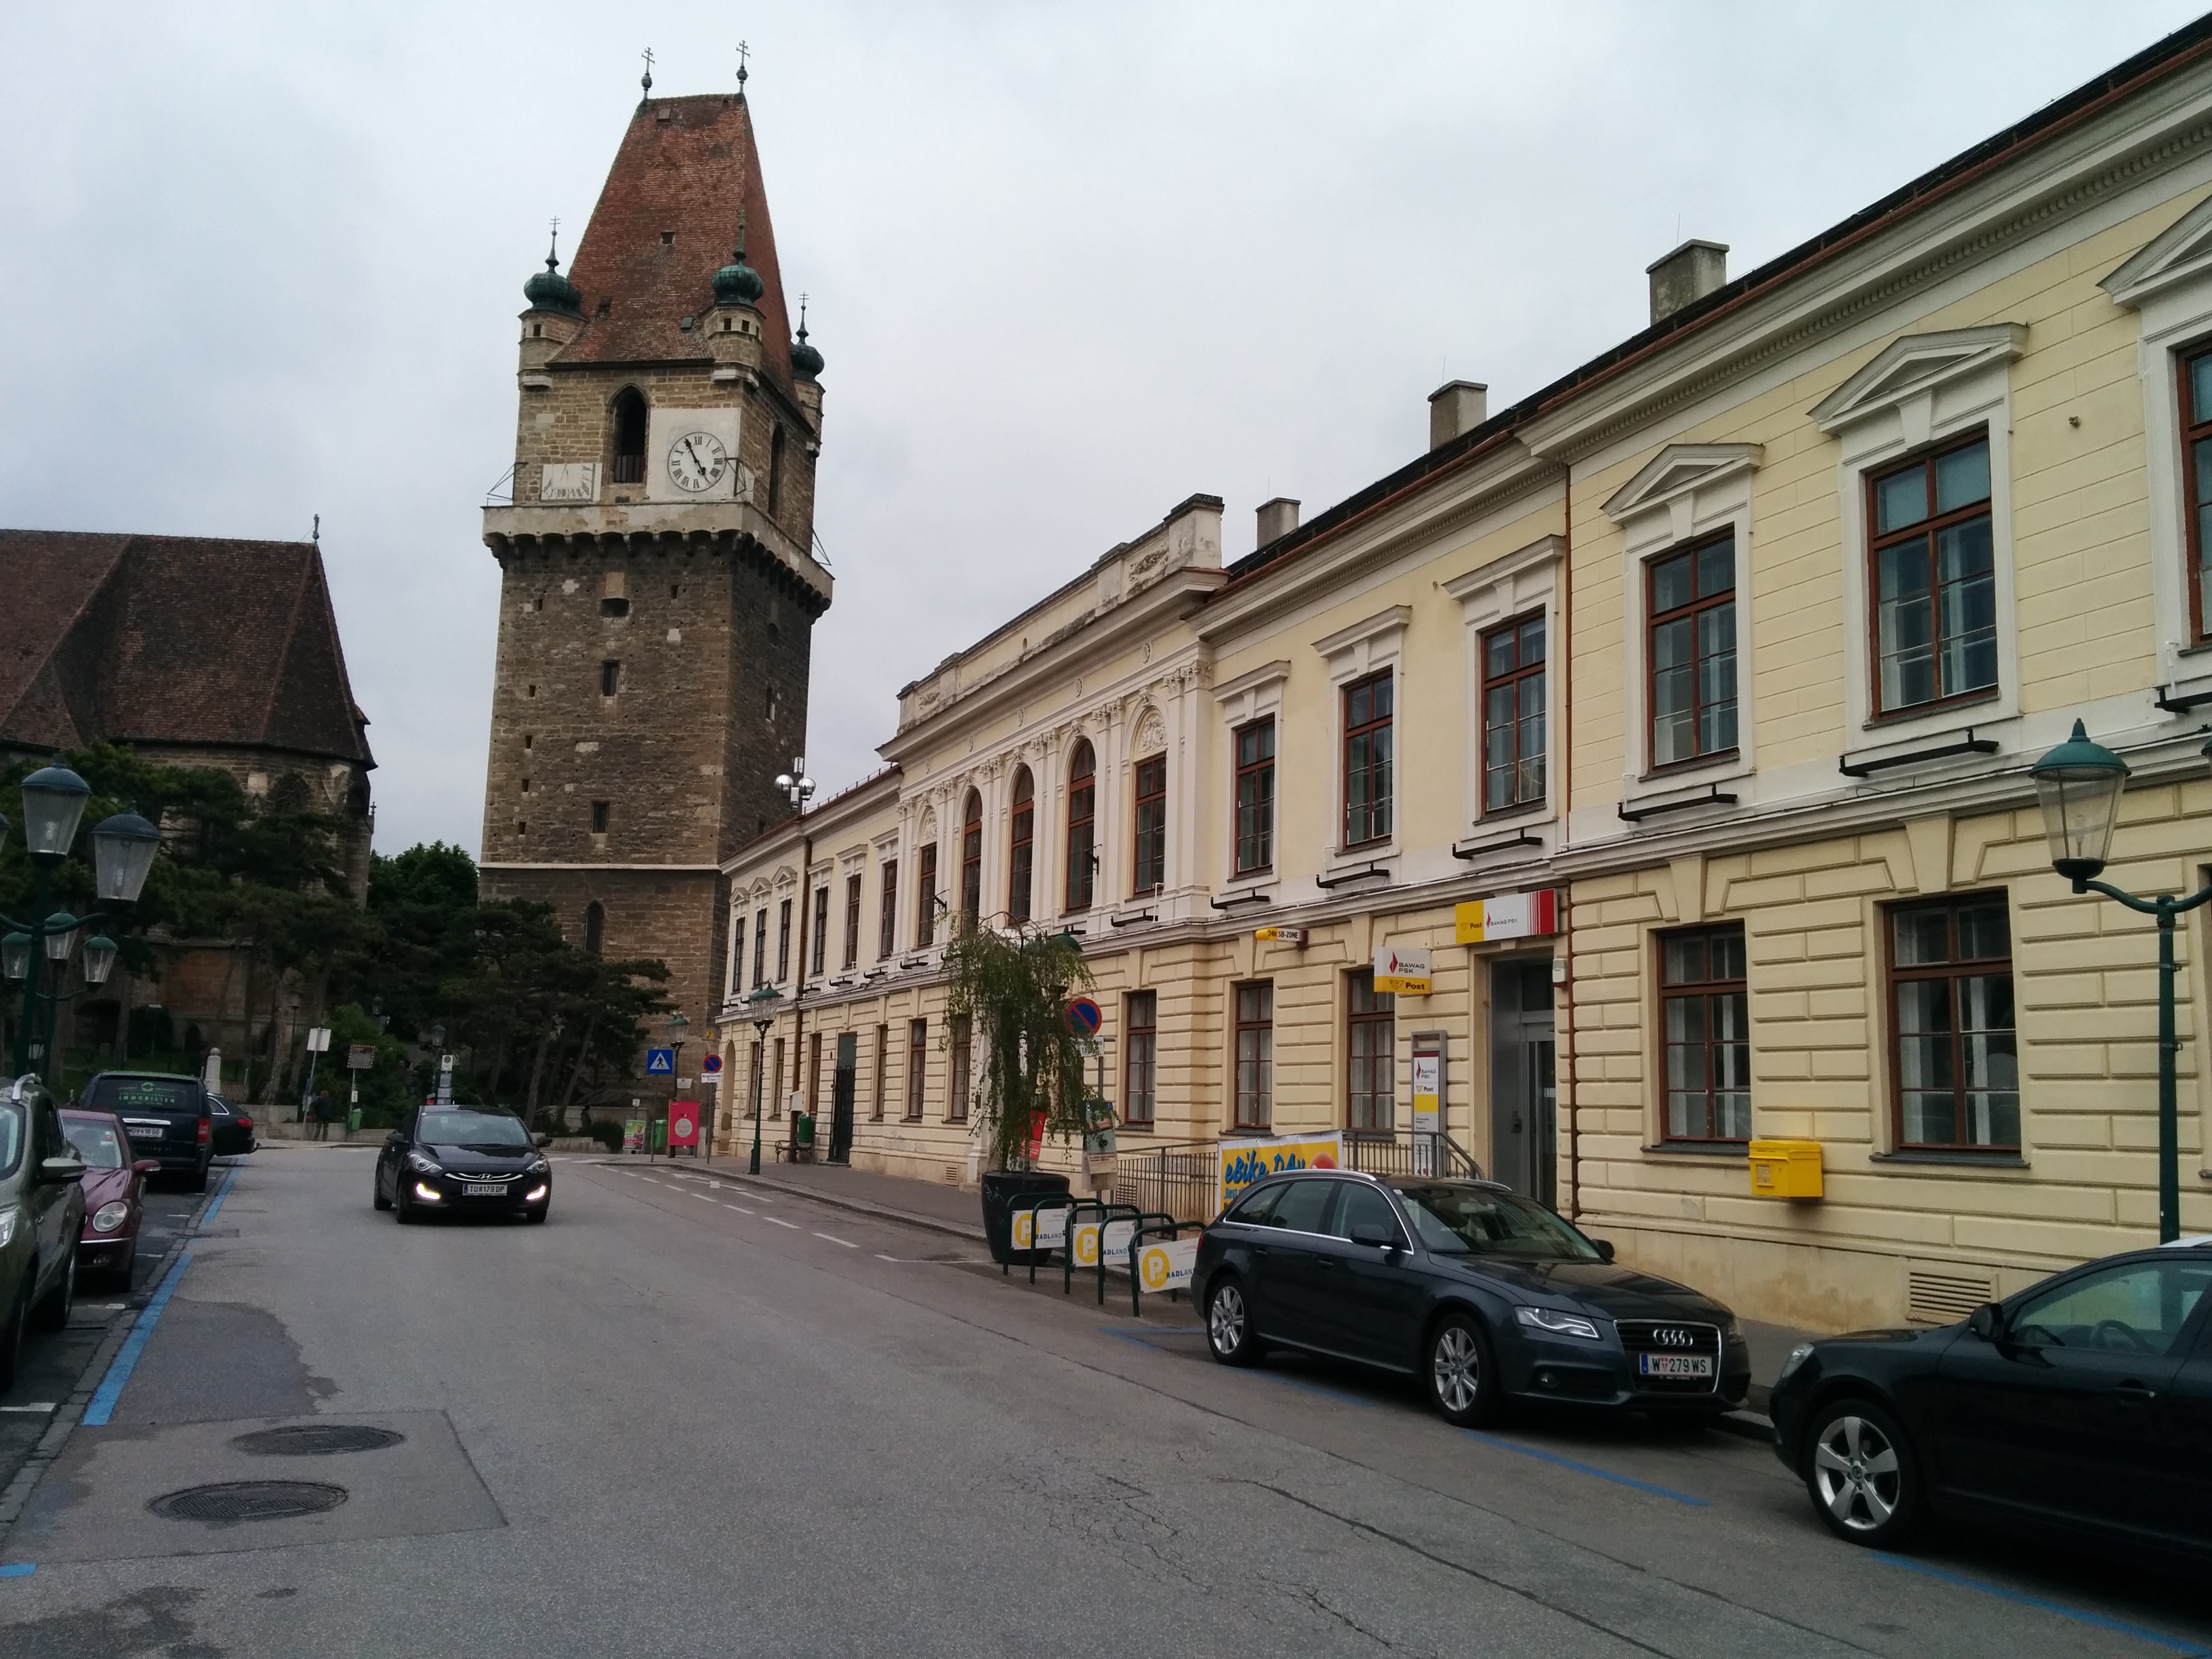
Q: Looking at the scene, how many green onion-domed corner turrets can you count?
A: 3